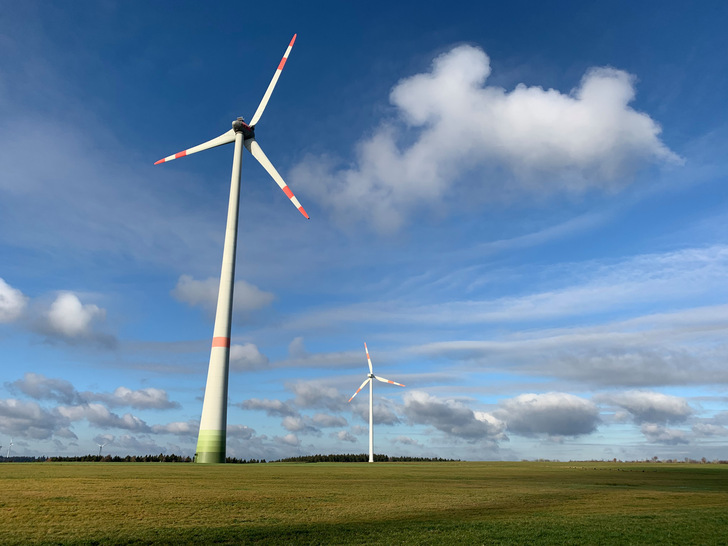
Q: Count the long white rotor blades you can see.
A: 6